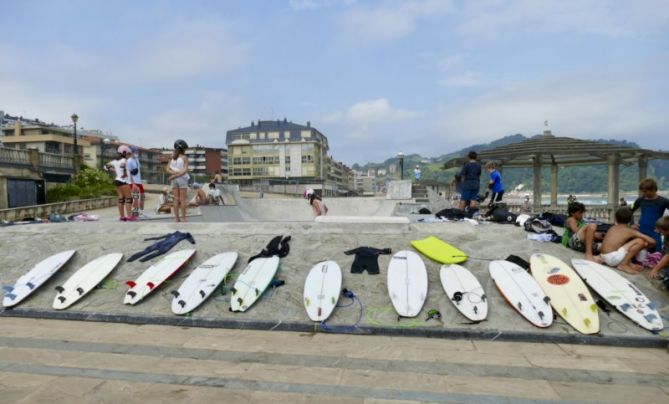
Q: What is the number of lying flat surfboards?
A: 12